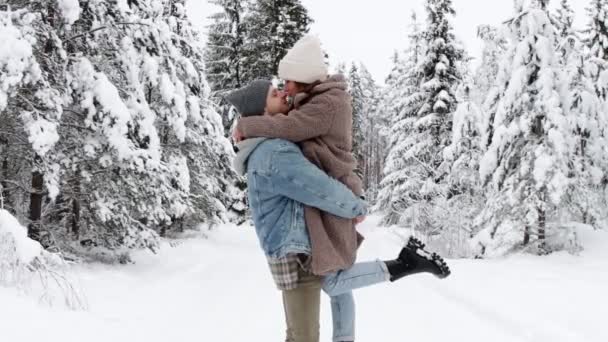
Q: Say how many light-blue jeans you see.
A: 1